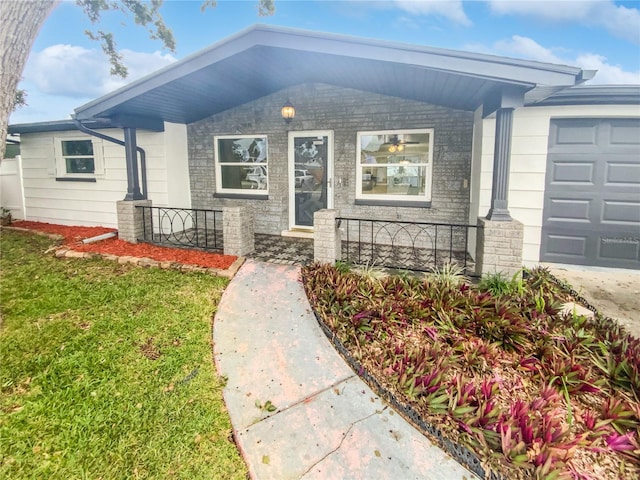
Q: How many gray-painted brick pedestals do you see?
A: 4